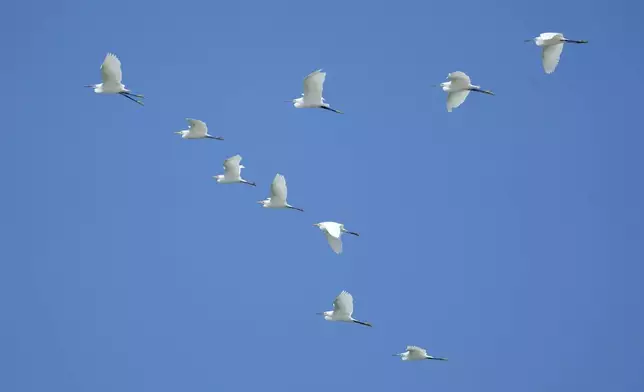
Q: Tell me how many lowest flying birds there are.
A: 1